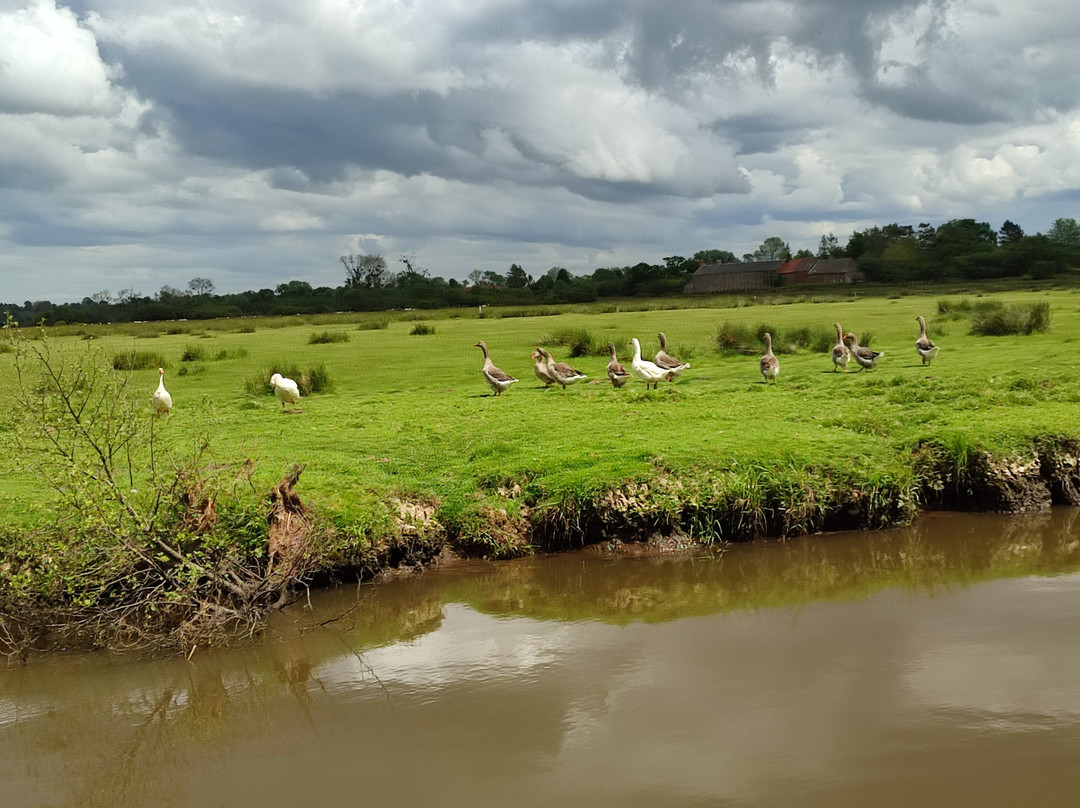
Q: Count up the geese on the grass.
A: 12